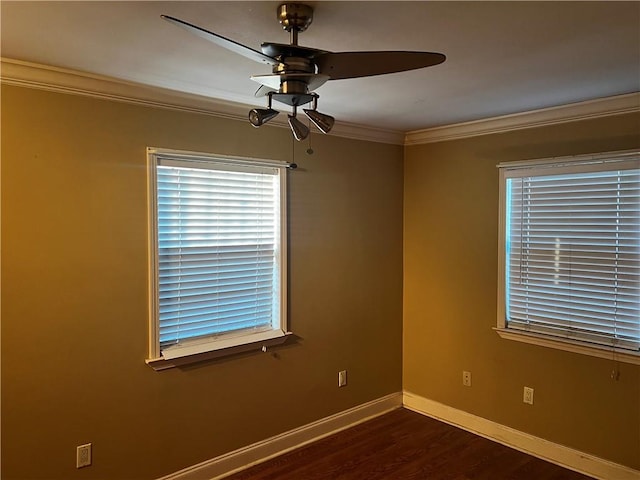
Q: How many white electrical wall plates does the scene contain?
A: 4